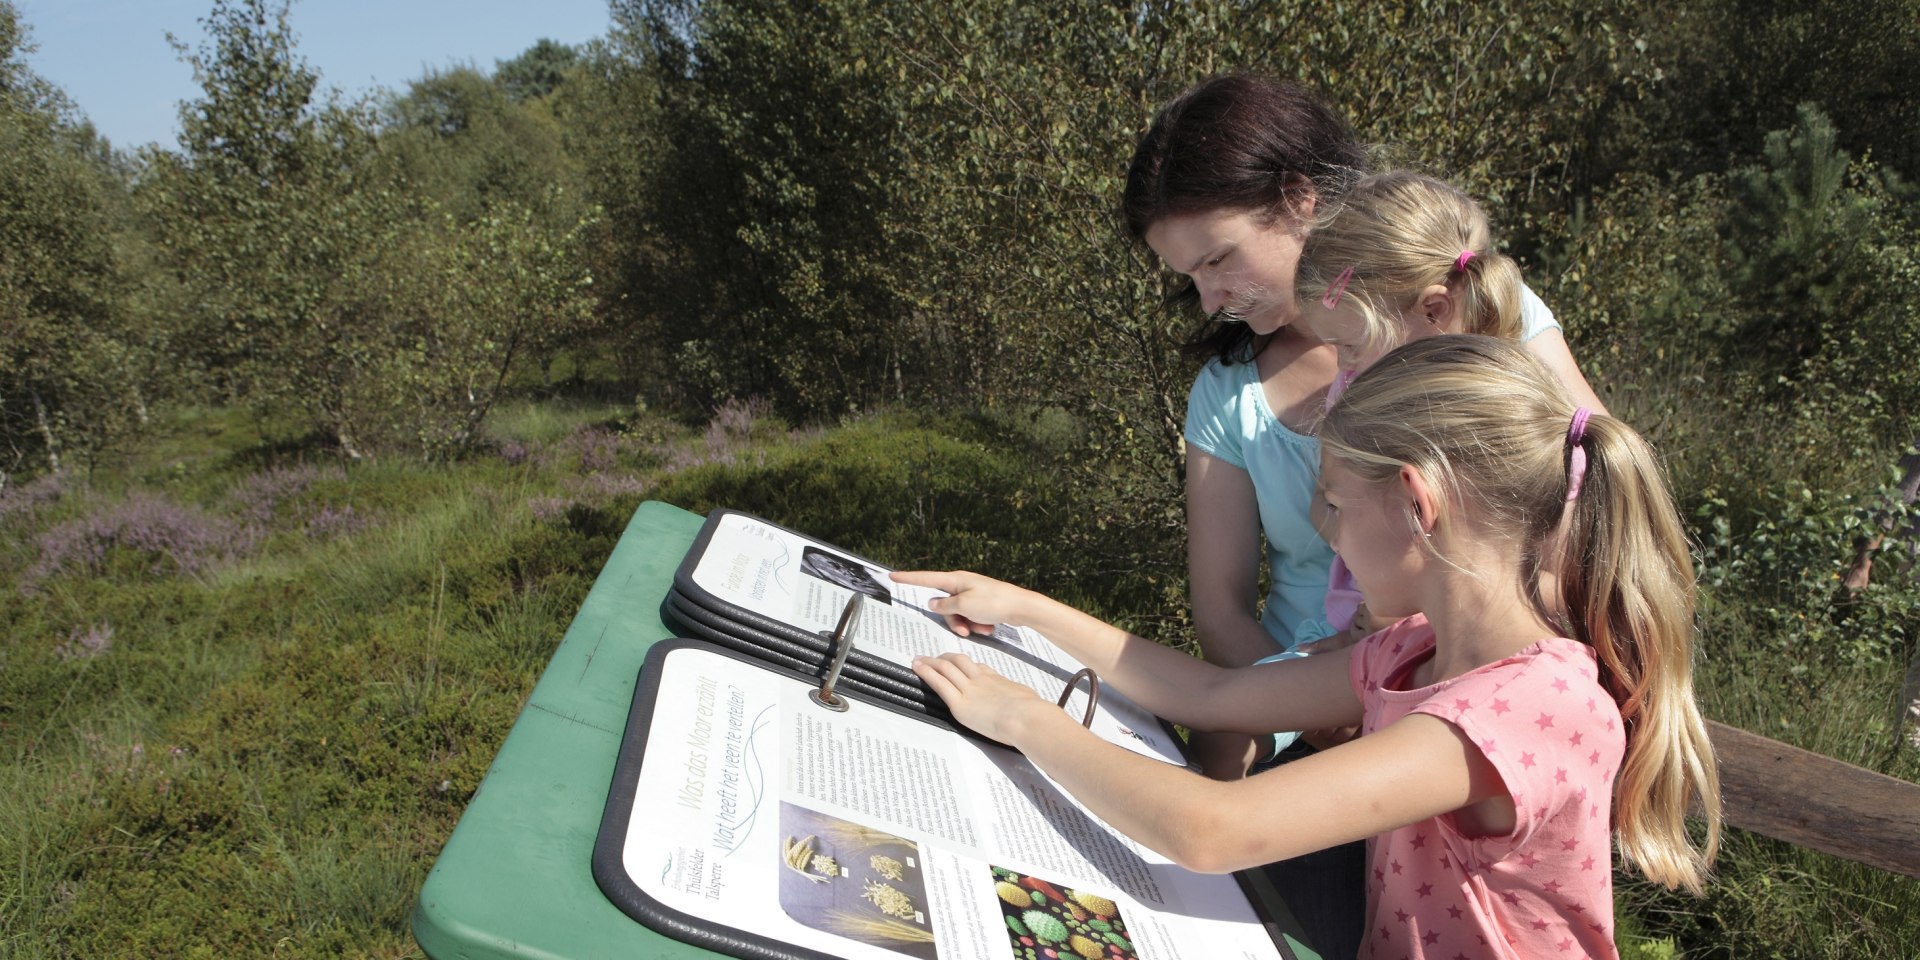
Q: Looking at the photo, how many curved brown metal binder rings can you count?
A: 2